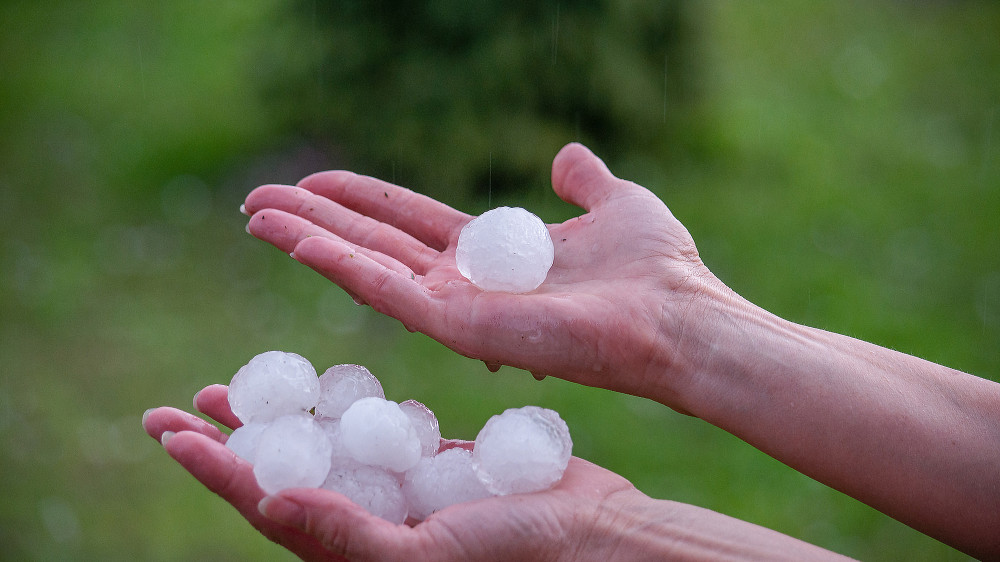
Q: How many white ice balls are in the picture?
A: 11